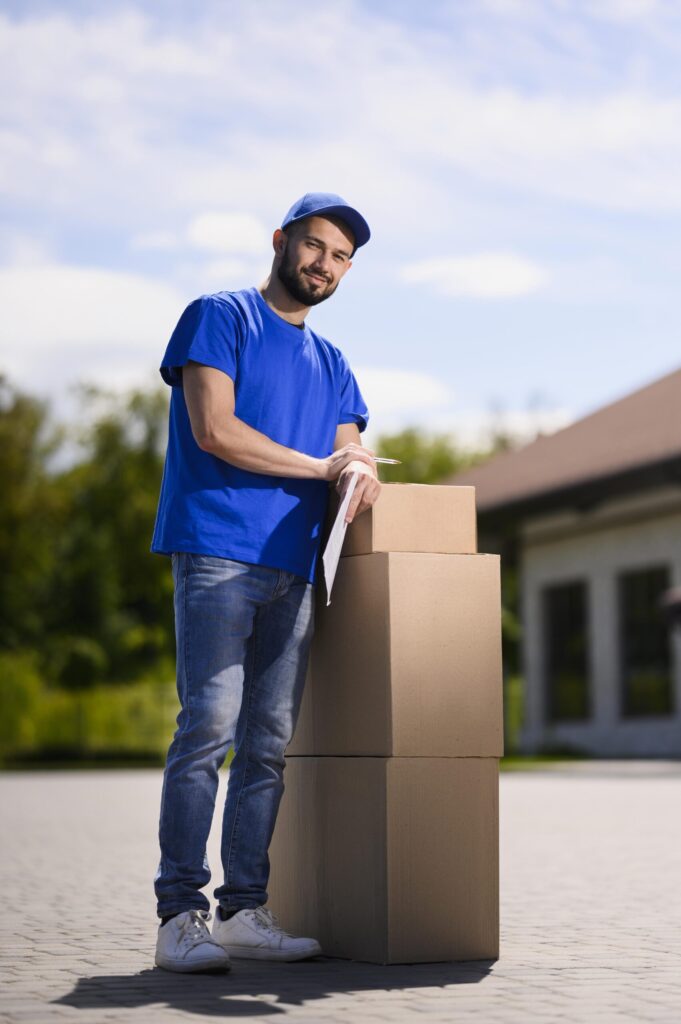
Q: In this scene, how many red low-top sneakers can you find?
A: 0